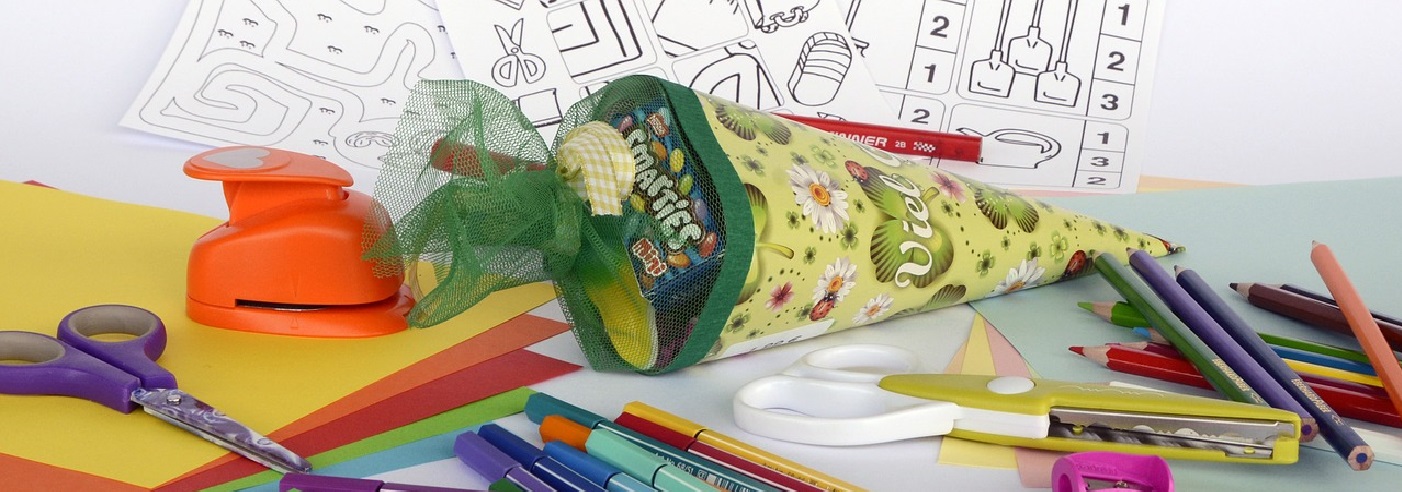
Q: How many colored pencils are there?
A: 12